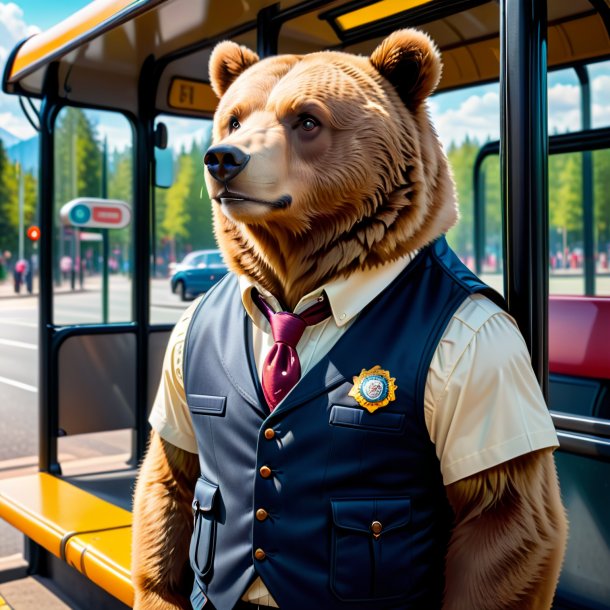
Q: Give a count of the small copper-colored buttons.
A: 5